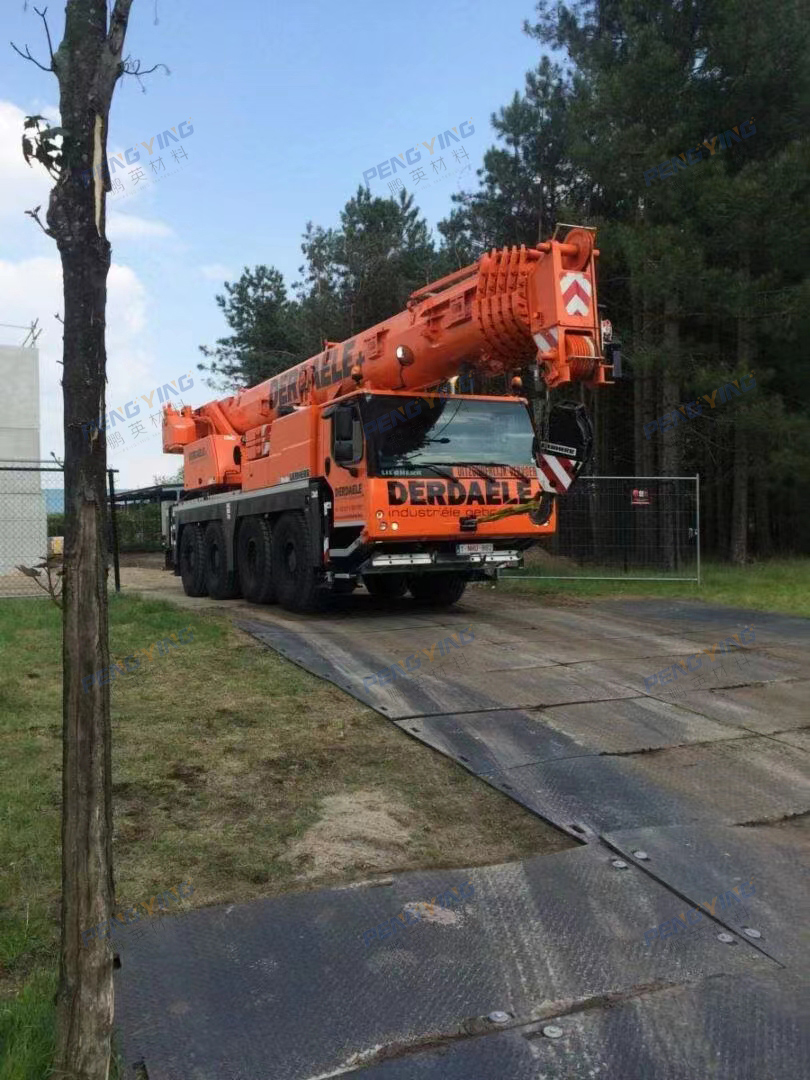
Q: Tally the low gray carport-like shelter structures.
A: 1